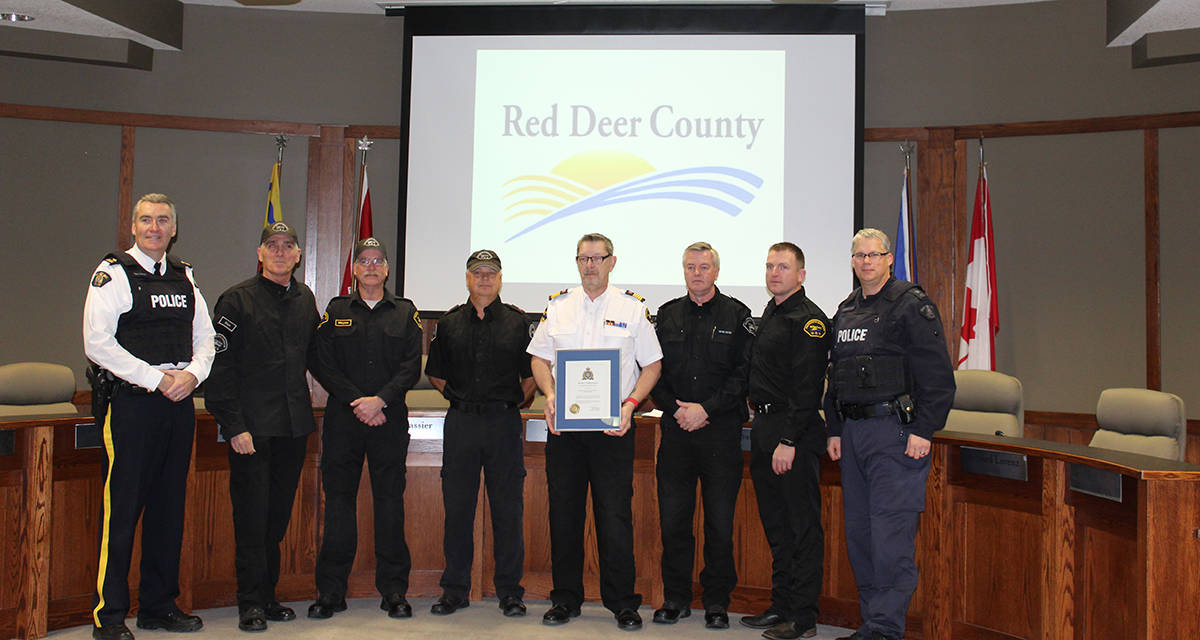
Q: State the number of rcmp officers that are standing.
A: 2